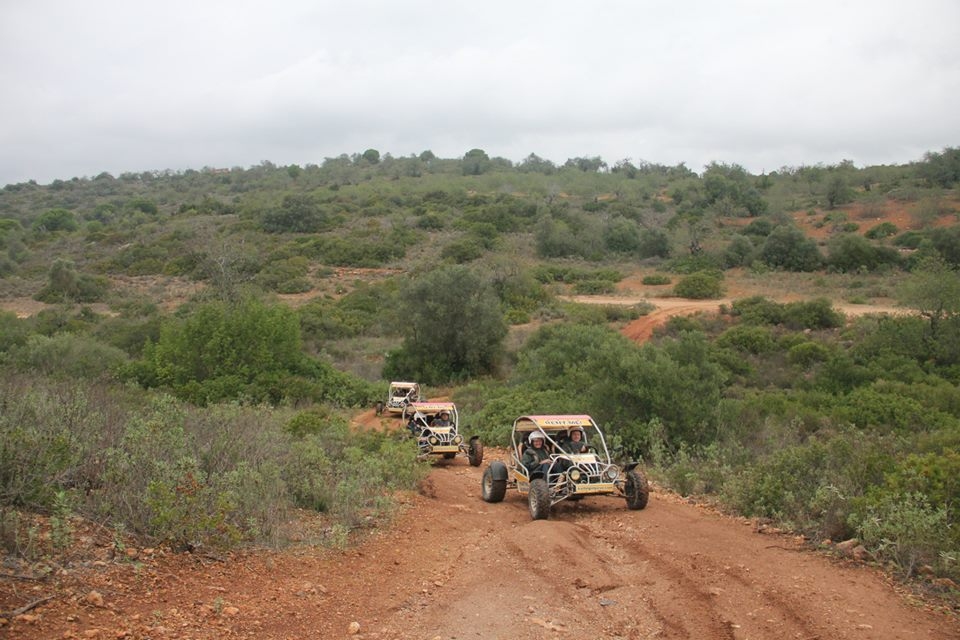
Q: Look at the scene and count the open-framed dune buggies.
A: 3